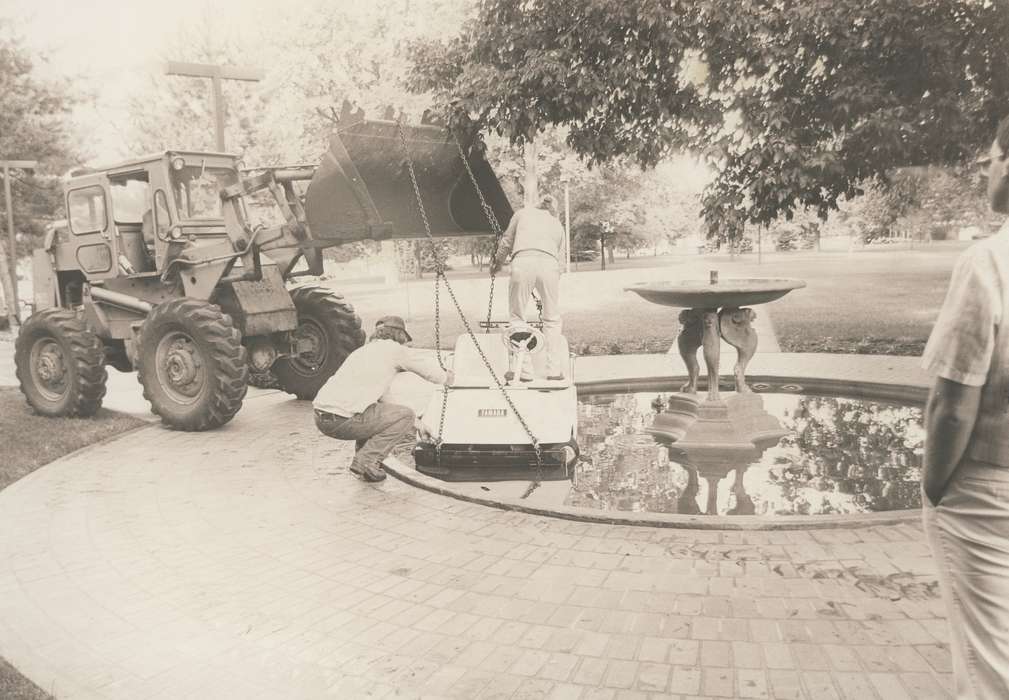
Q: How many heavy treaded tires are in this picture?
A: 3